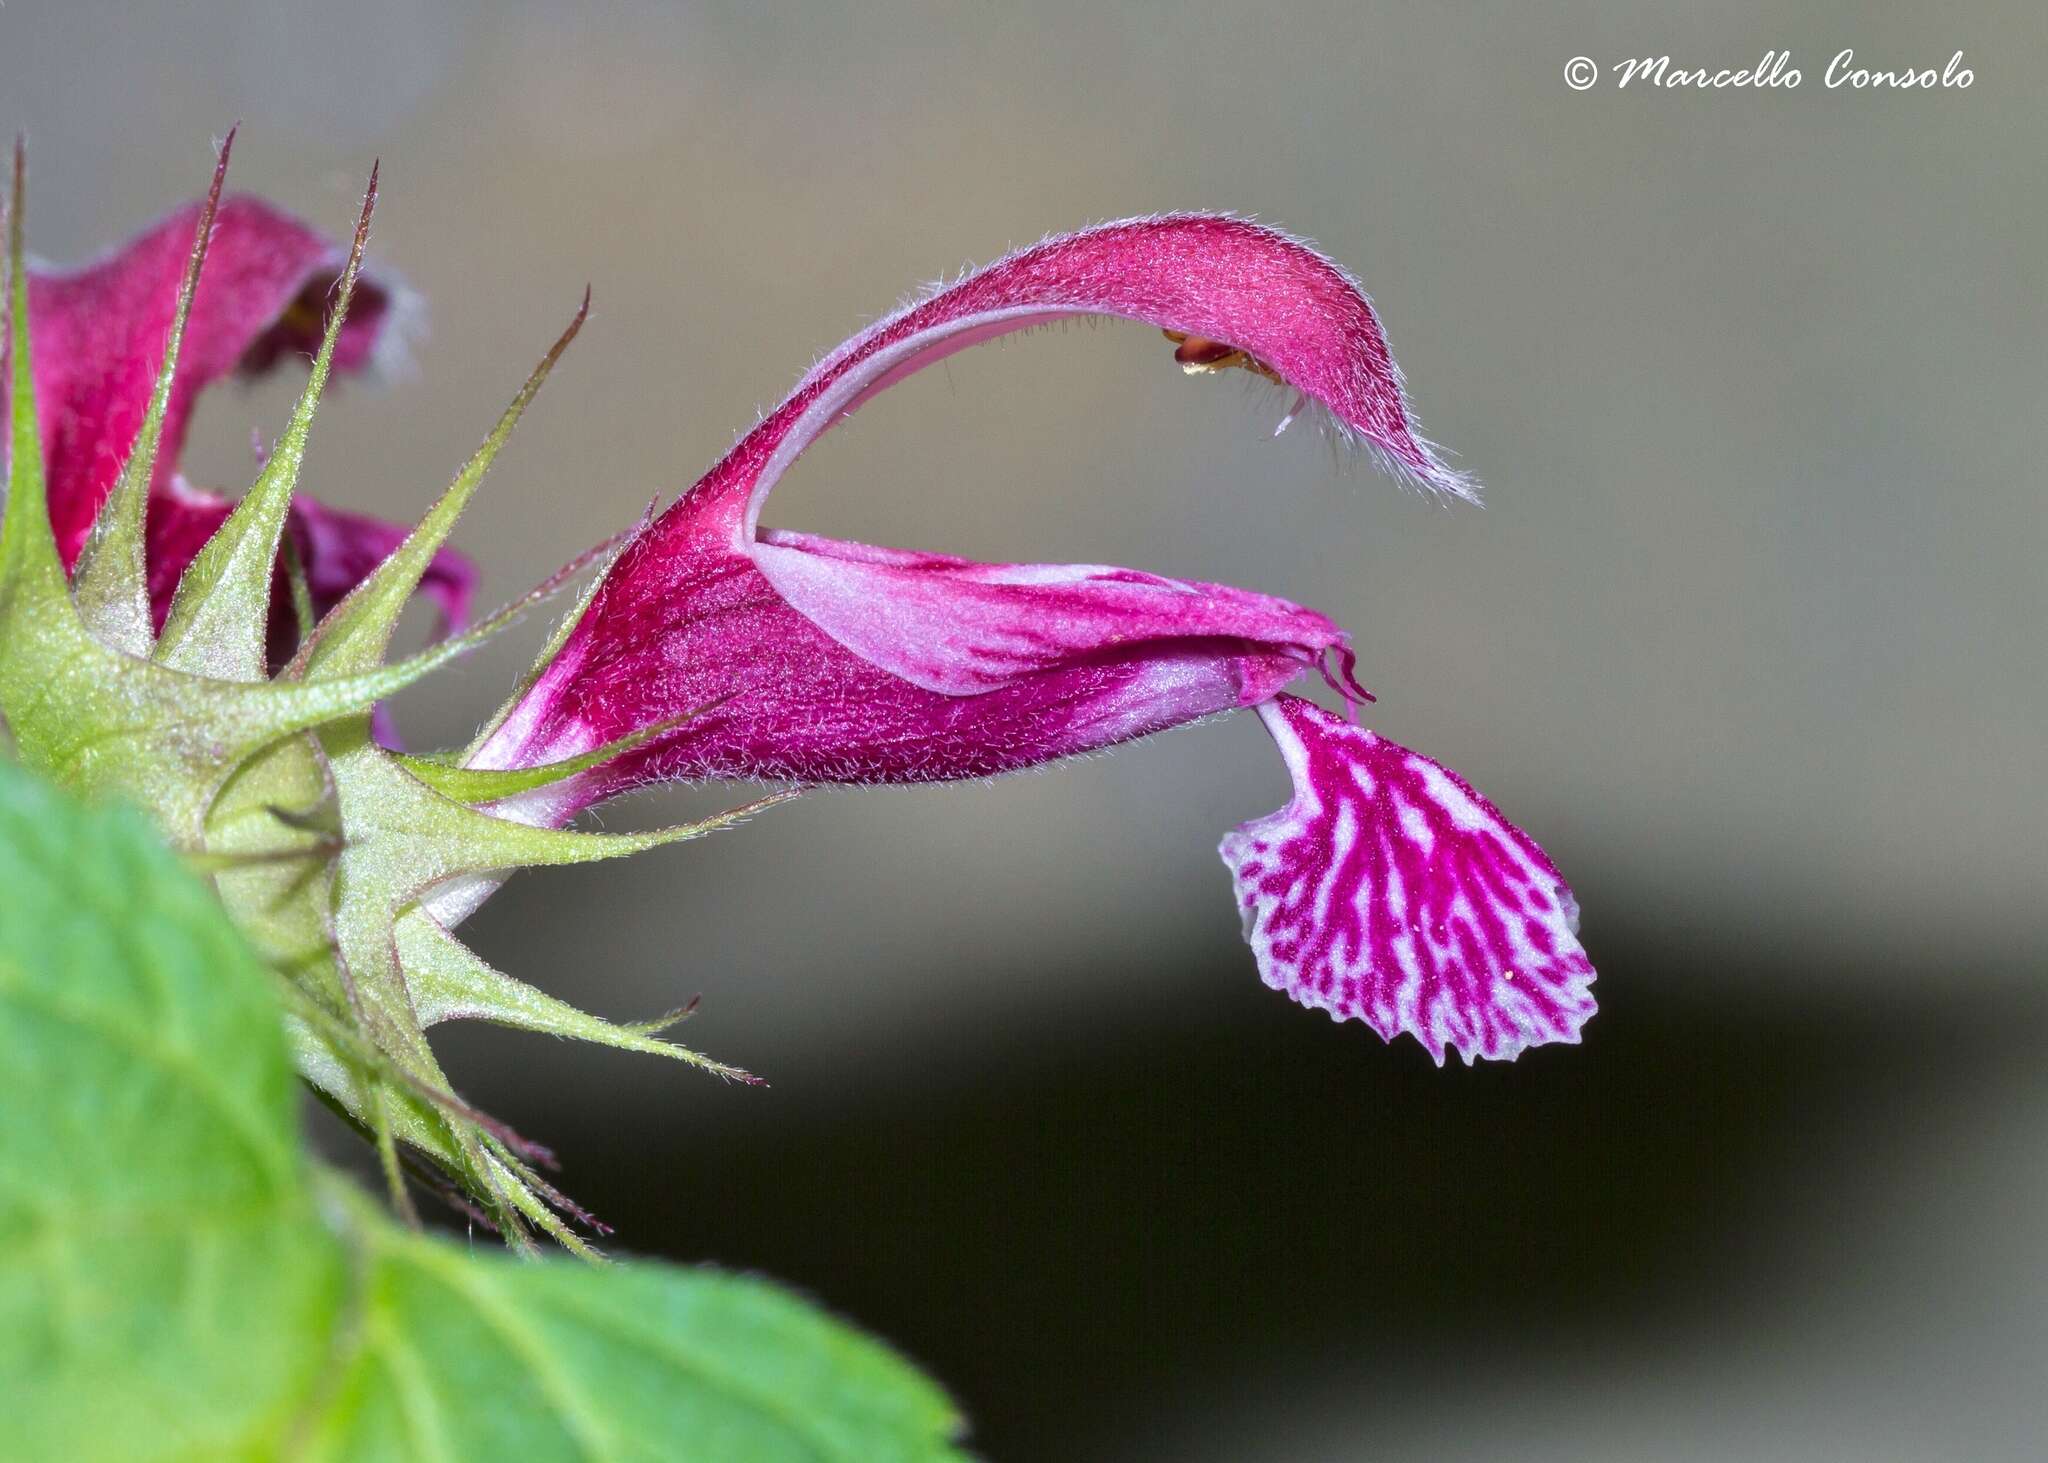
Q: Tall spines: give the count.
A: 4